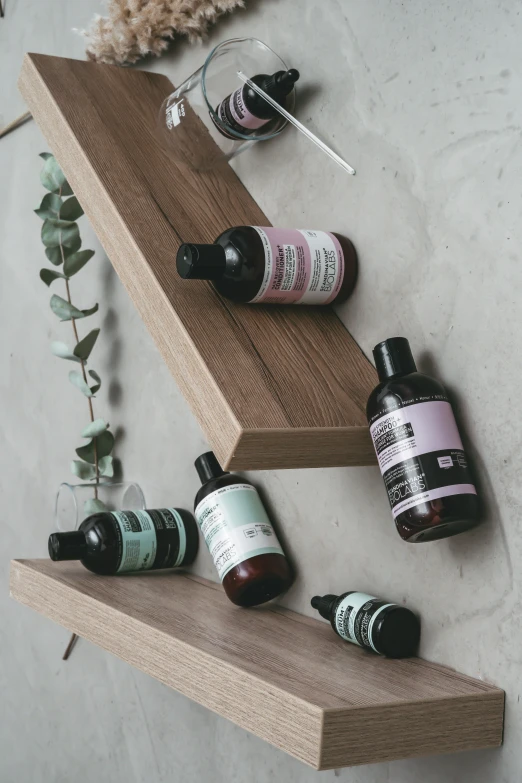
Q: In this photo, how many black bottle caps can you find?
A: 6